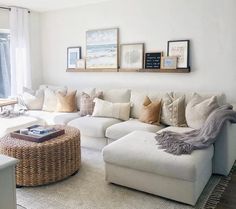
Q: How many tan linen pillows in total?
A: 2